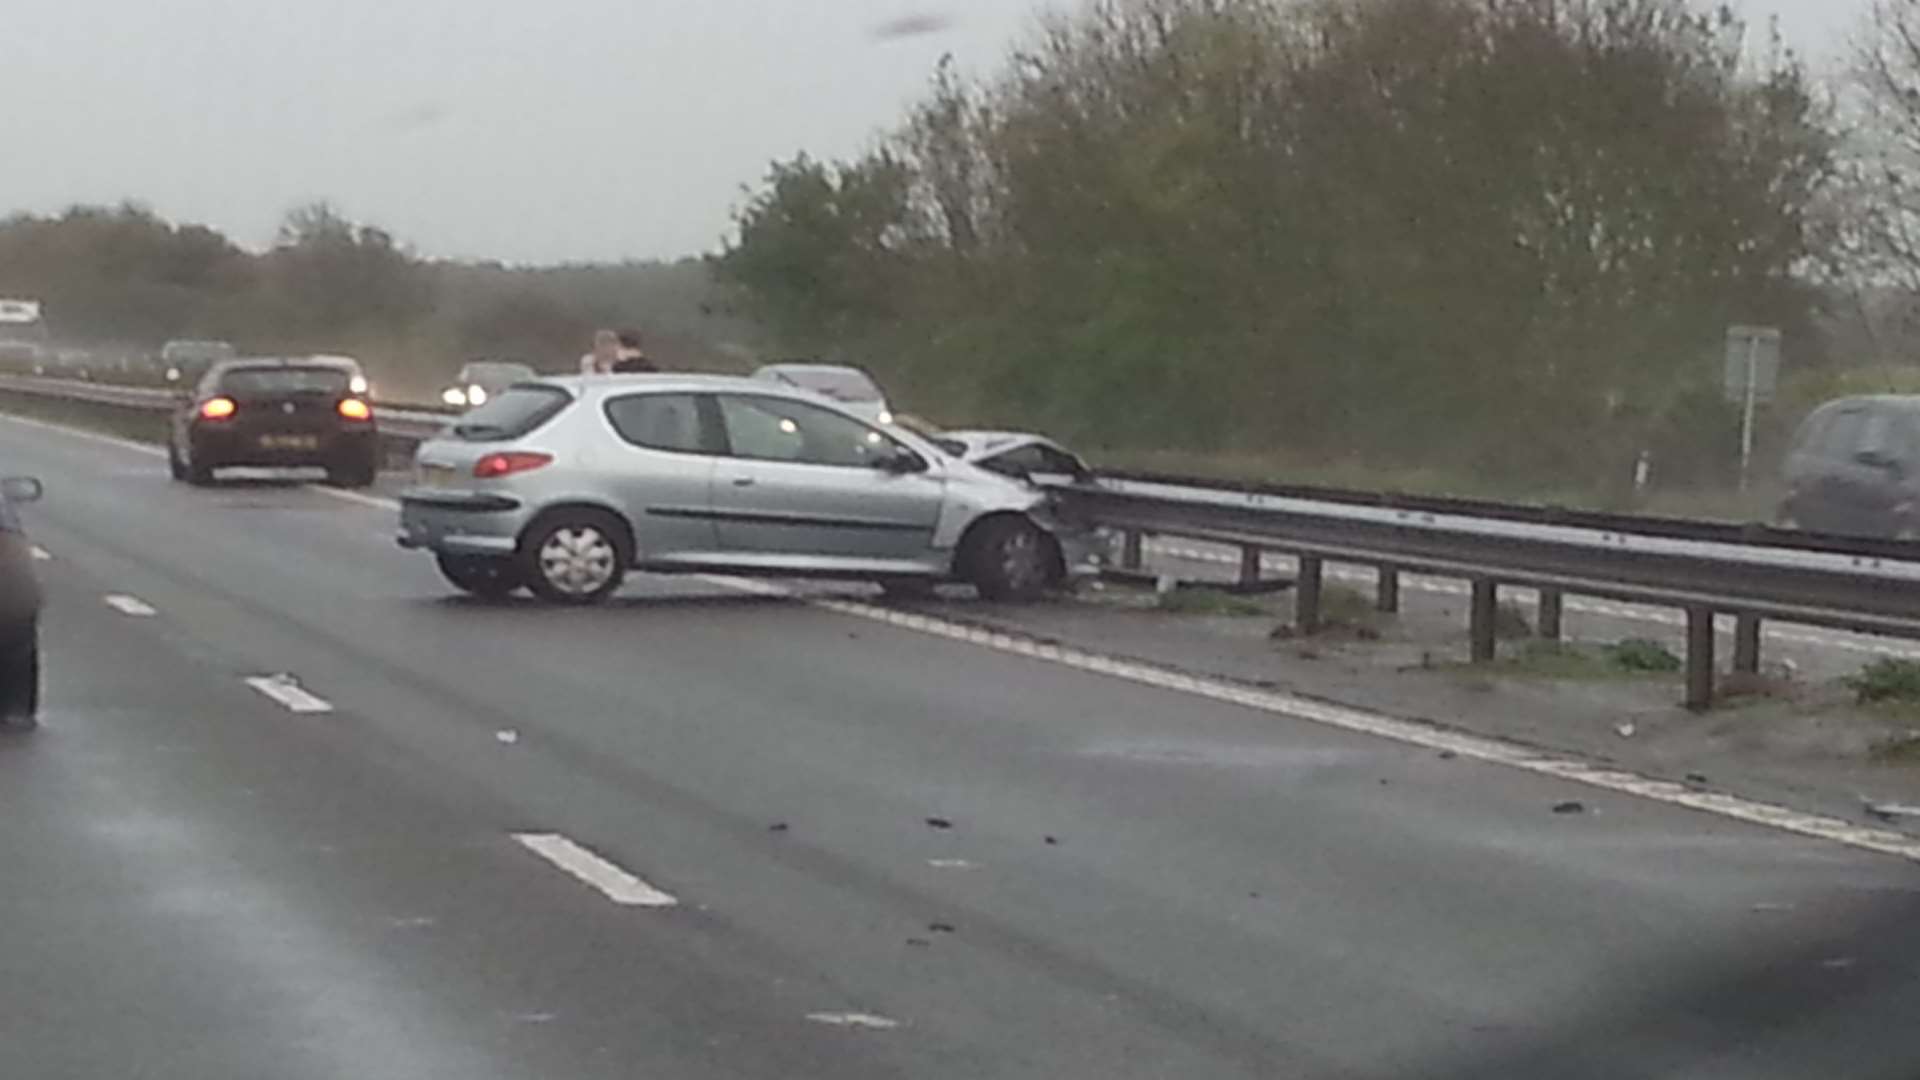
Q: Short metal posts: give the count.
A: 8